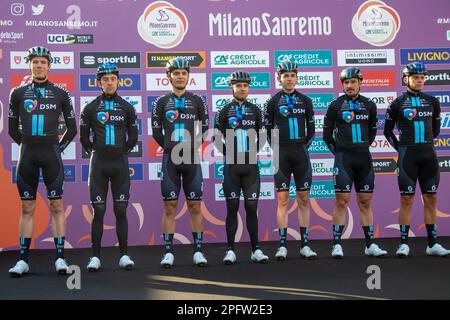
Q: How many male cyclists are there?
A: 7